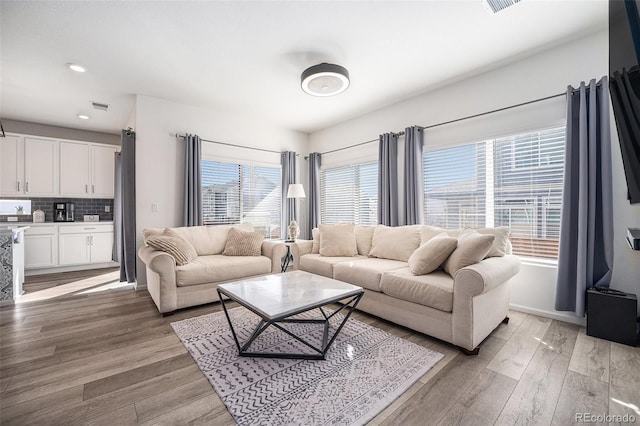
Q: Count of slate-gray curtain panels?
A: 8